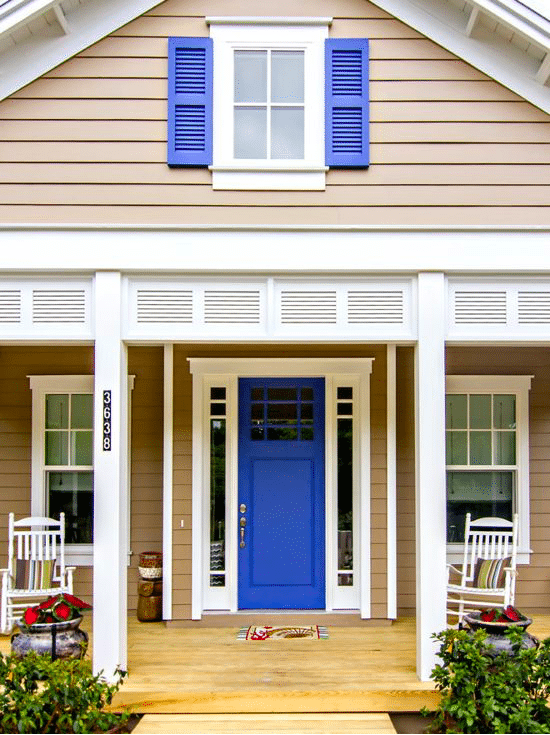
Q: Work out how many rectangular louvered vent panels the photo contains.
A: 8